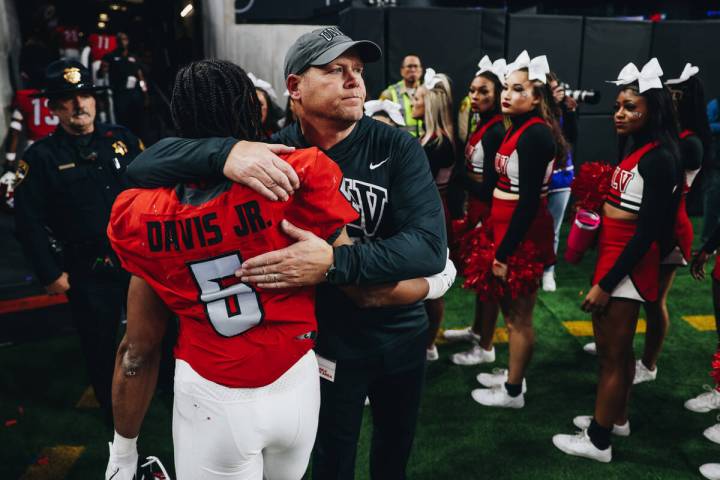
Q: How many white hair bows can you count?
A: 7